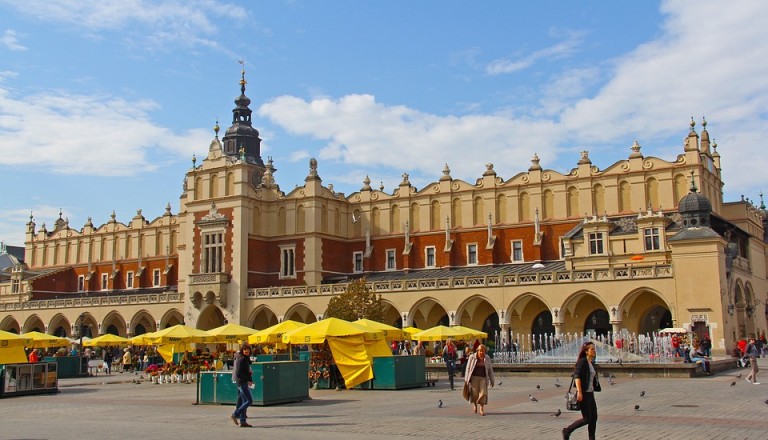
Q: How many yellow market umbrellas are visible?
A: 12